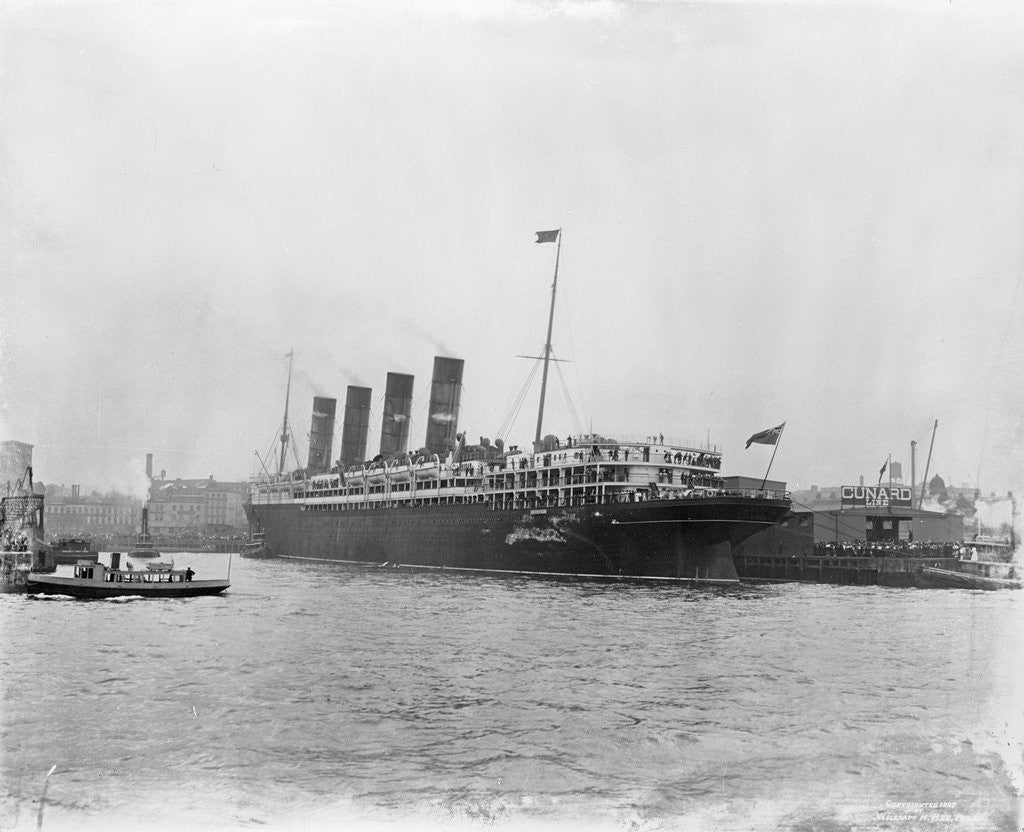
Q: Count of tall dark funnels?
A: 4